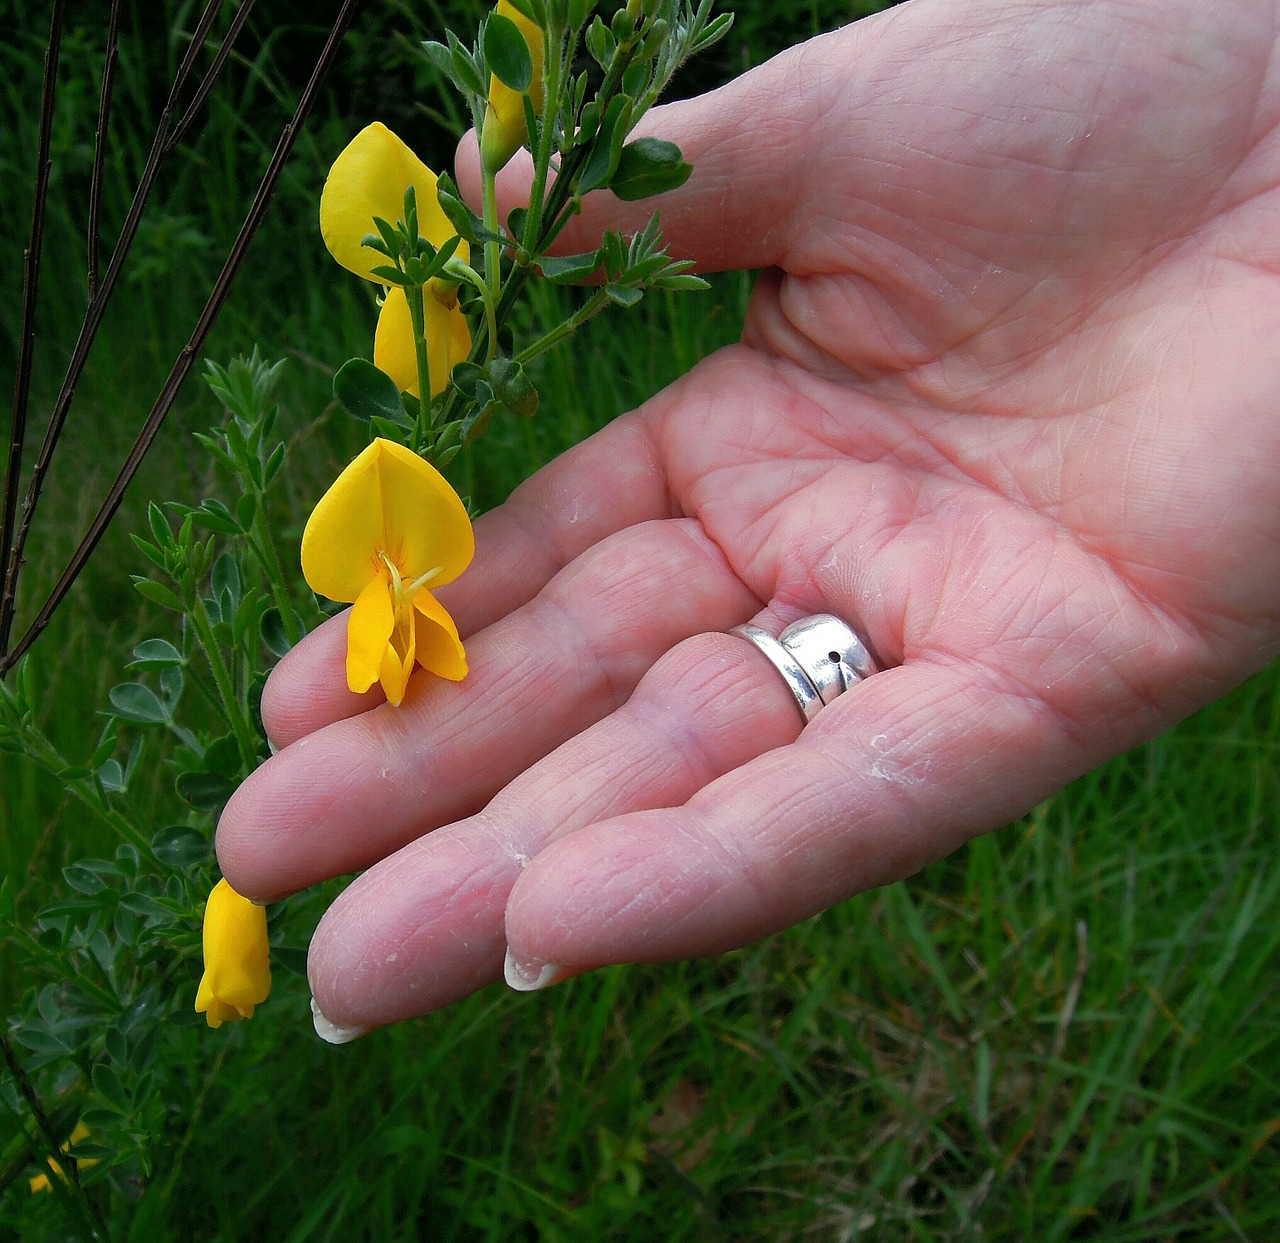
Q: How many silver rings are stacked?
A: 2